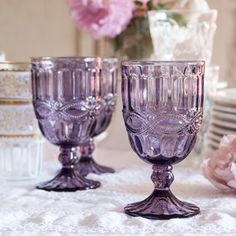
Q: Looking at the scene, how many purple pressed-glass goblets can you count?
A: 3